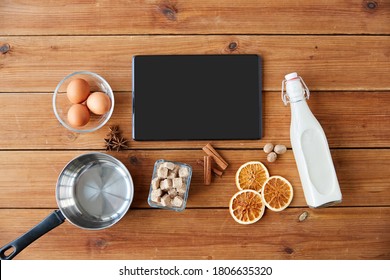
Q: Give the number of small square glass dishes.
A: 1